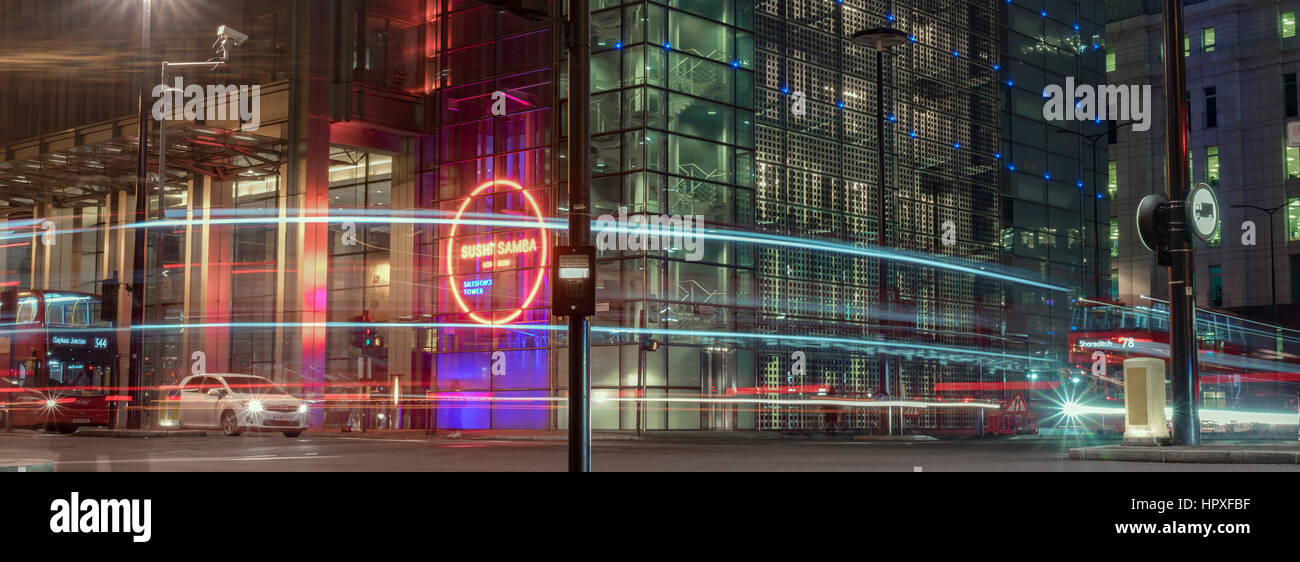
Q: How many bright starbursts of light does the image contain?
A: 3